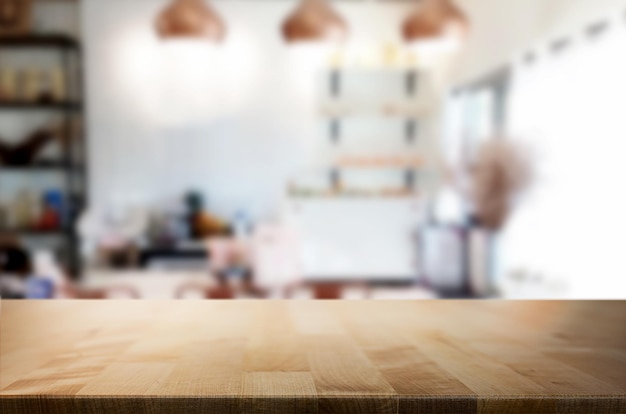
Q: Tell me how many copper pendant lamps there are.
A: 3